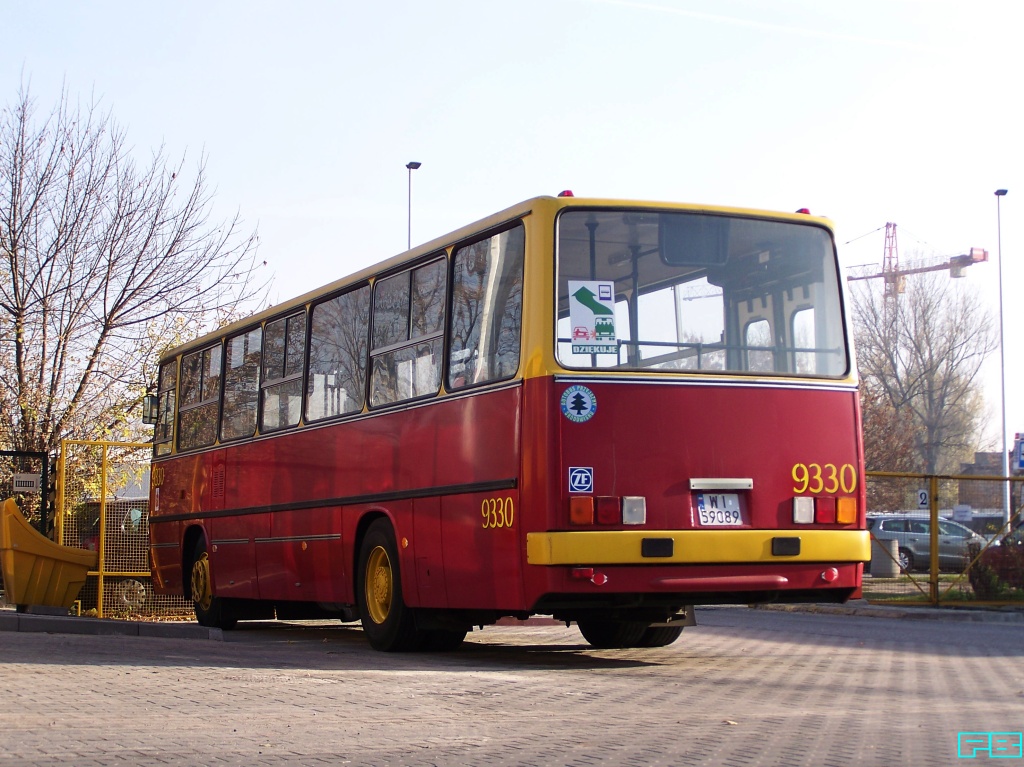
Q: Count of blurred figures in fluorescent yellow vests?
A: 0